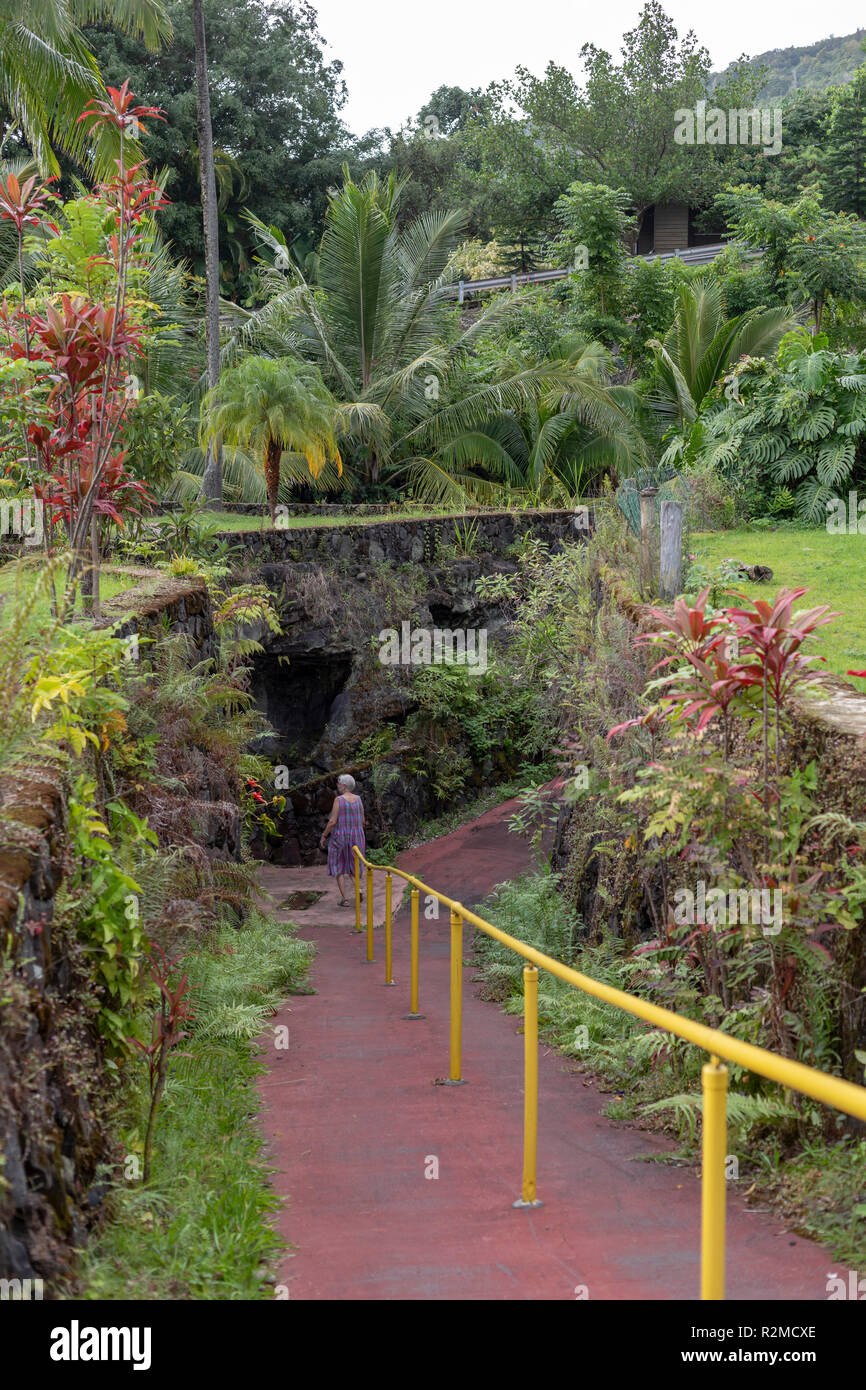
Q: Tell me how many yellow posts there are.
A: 7